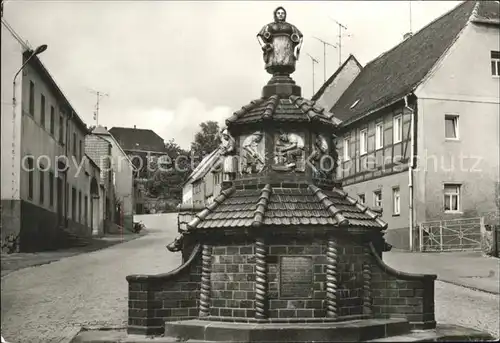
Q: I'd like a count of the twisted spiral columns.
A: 4